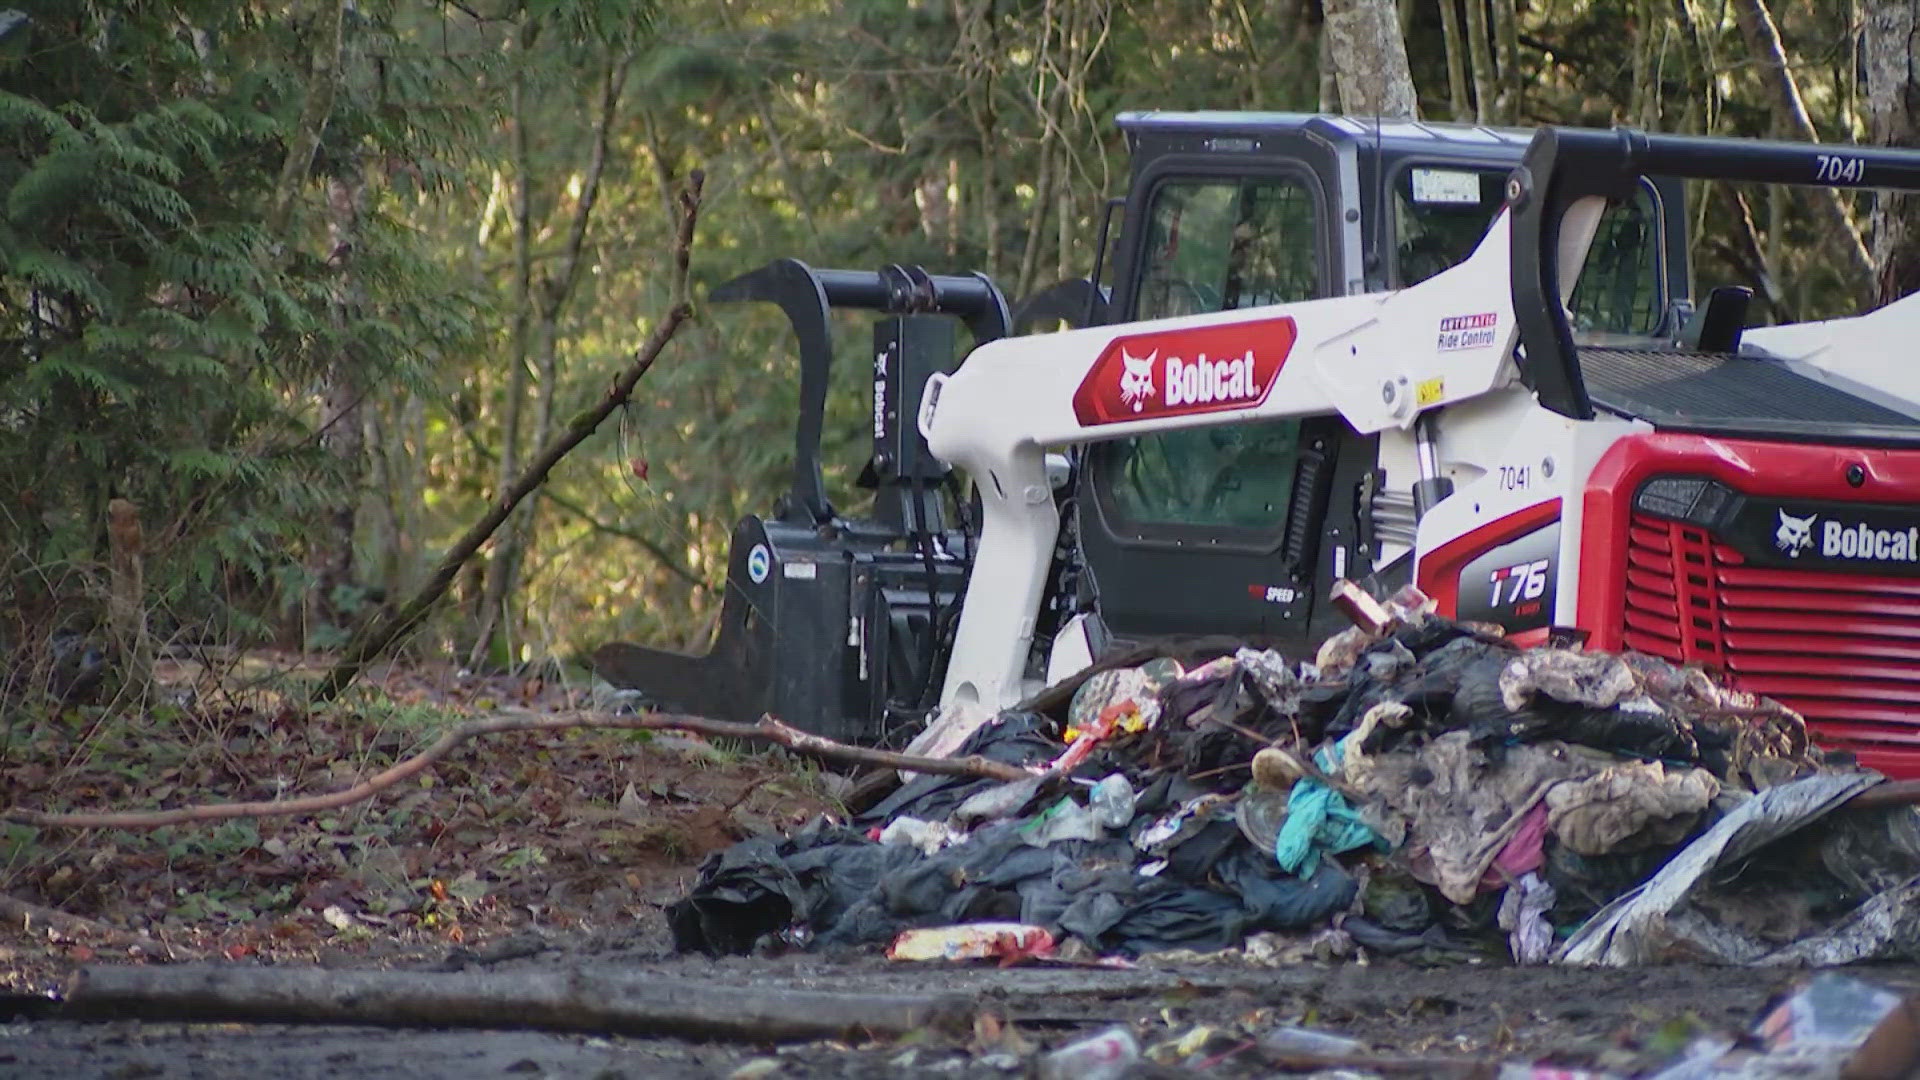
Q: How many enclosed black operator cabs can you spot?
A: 1